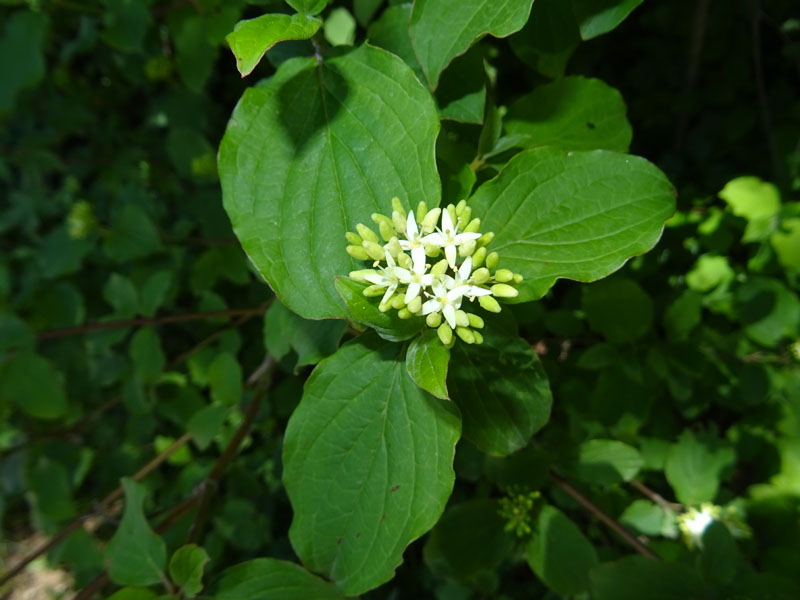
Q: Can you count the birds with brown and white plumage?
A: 0